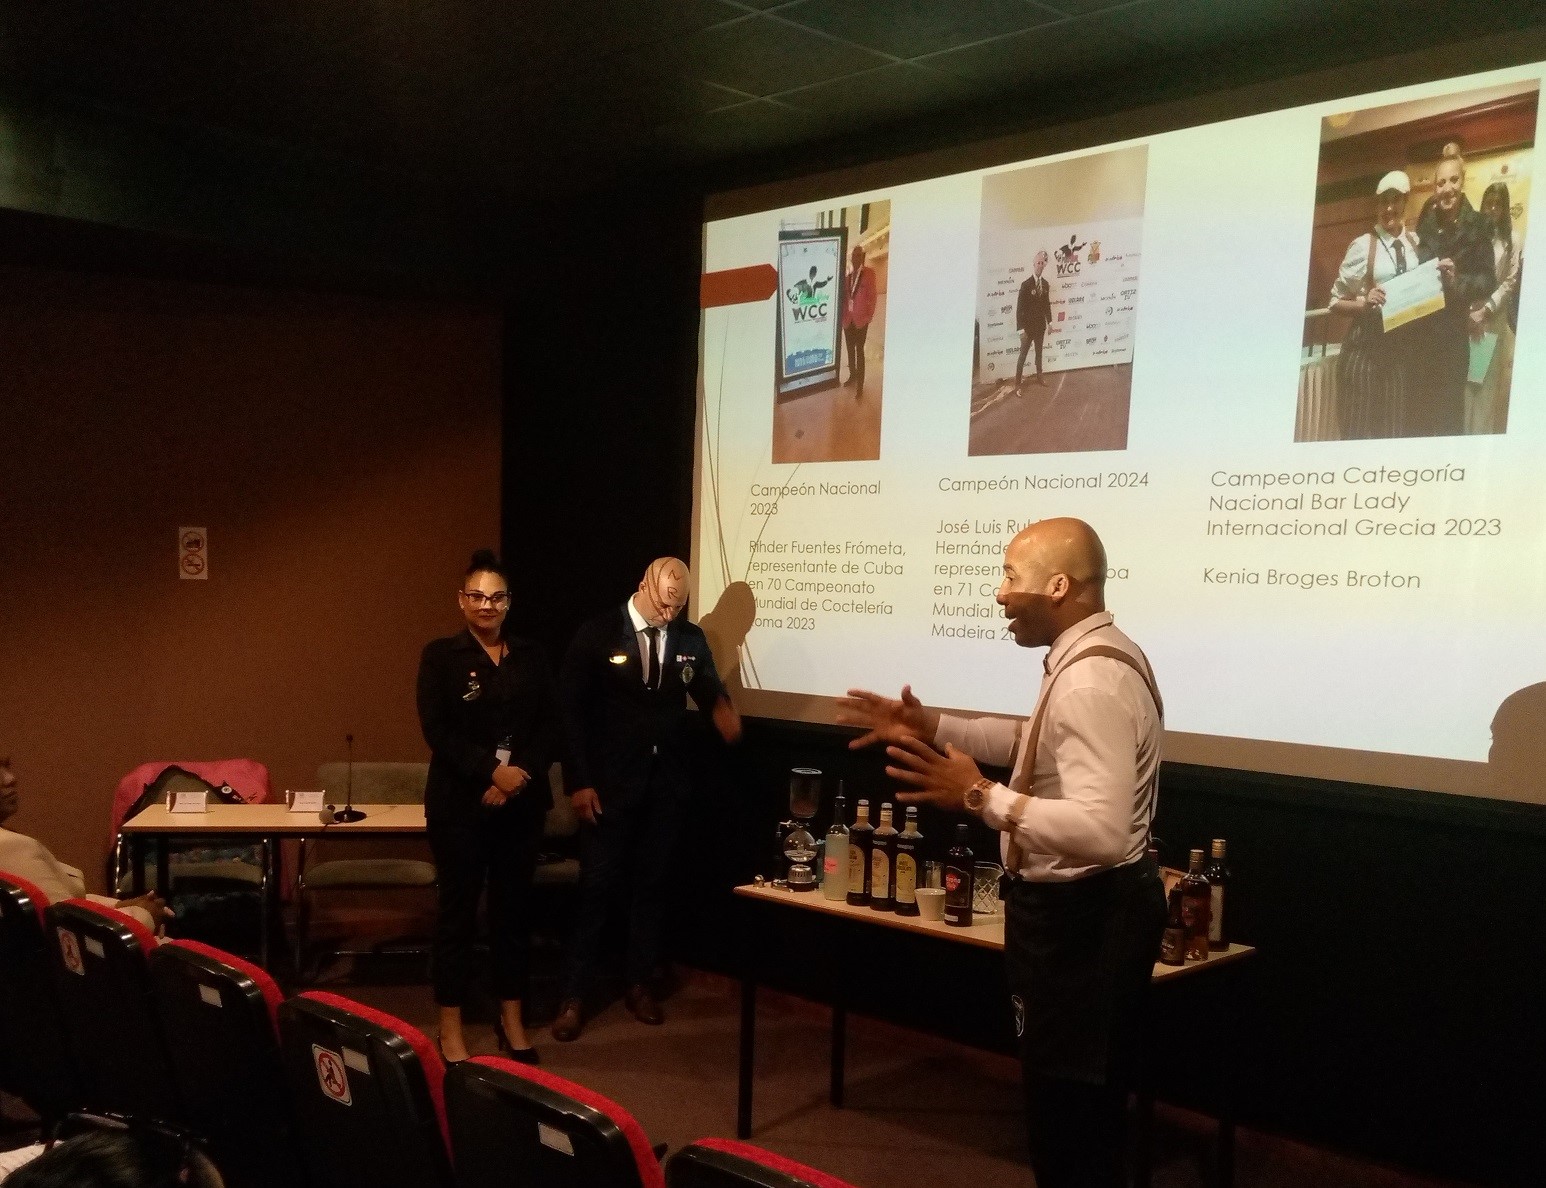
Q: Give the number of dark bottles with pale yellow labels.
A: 3